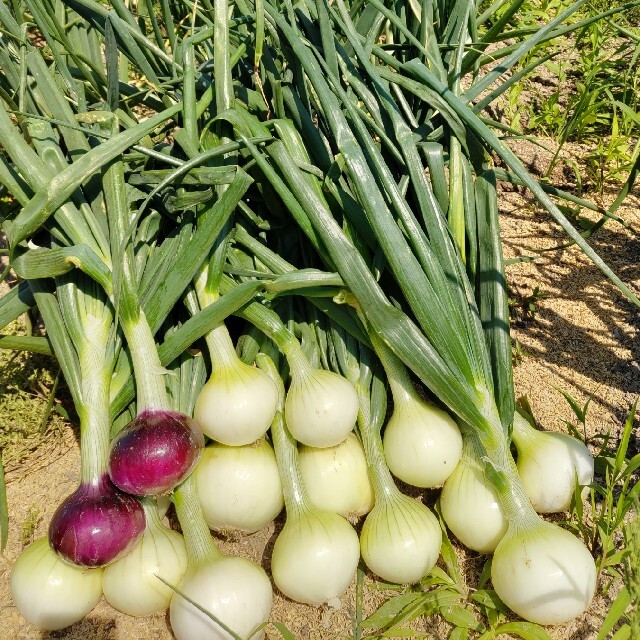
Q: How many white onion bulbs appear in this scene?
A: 13